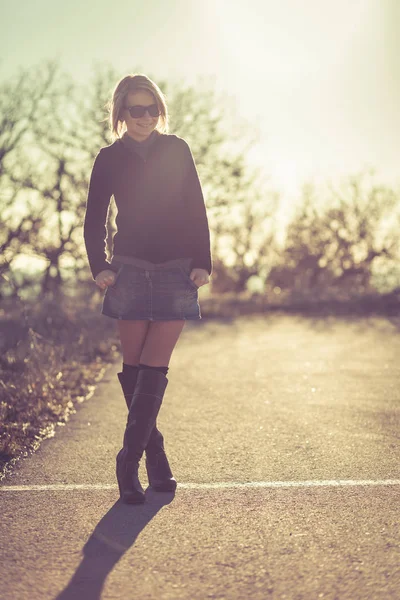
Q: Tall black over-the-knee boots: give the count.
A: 2